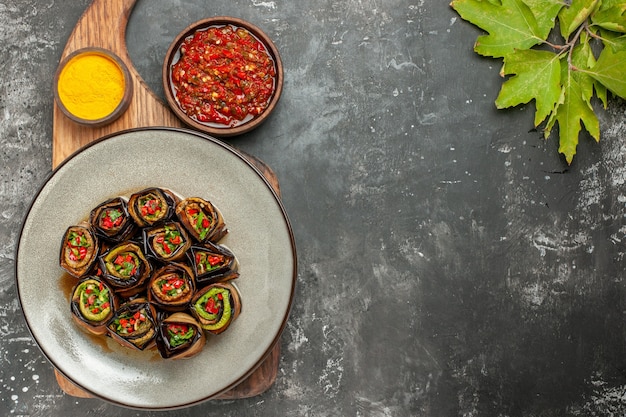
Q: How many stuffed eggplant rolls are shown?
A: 12